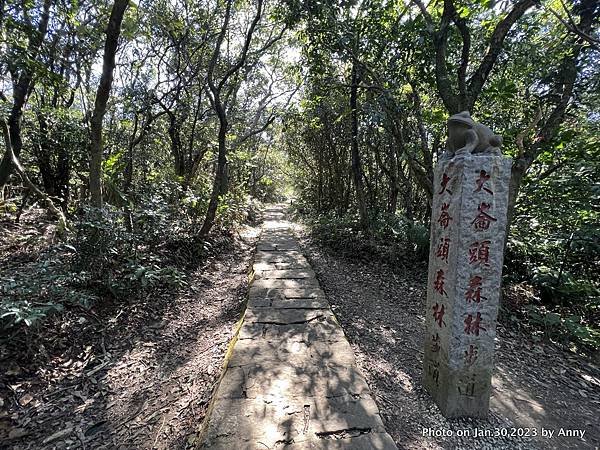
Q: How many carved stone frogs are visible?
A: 1